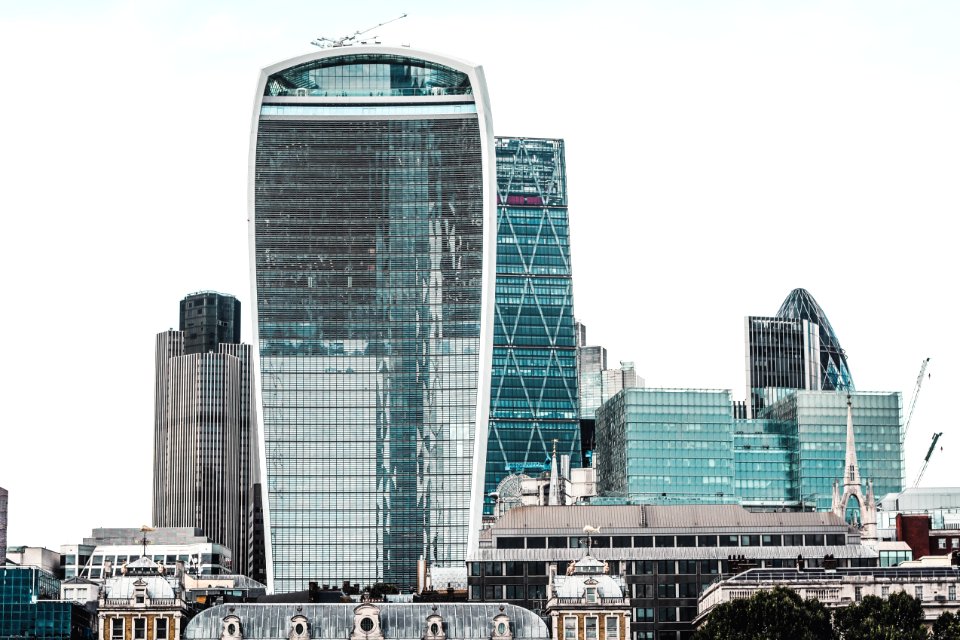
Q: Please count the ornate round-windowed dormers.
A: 5